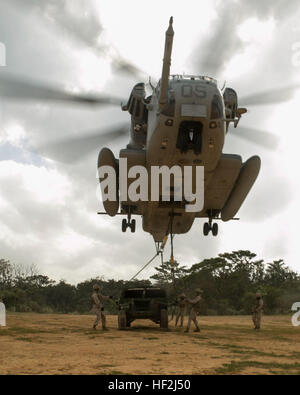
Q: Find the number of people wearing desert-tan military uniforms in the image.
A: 4